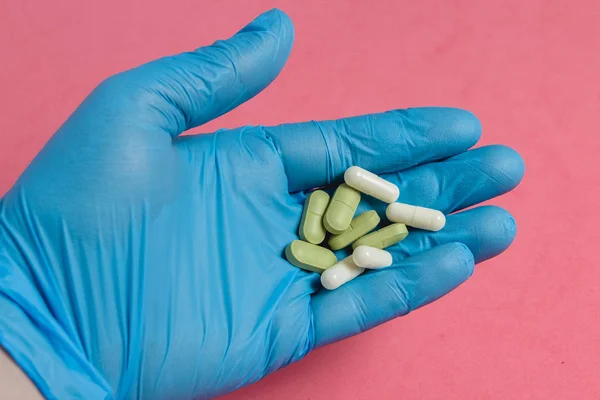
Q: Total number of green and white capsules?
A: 9